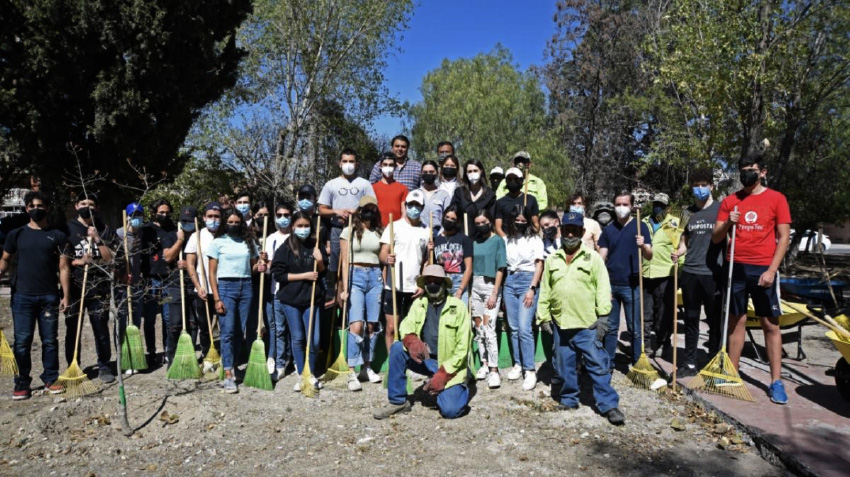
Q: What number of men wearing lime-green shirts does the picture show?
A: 4